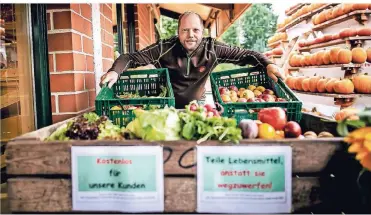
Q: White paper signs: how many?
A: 2